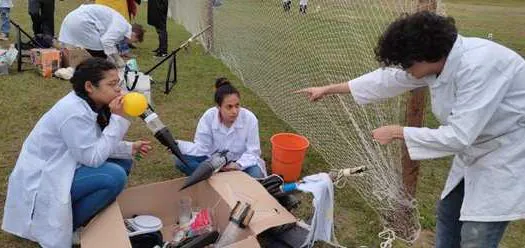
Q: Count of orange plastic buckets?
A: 1